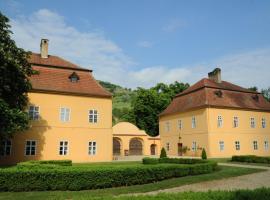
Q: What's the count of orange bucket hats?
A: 0